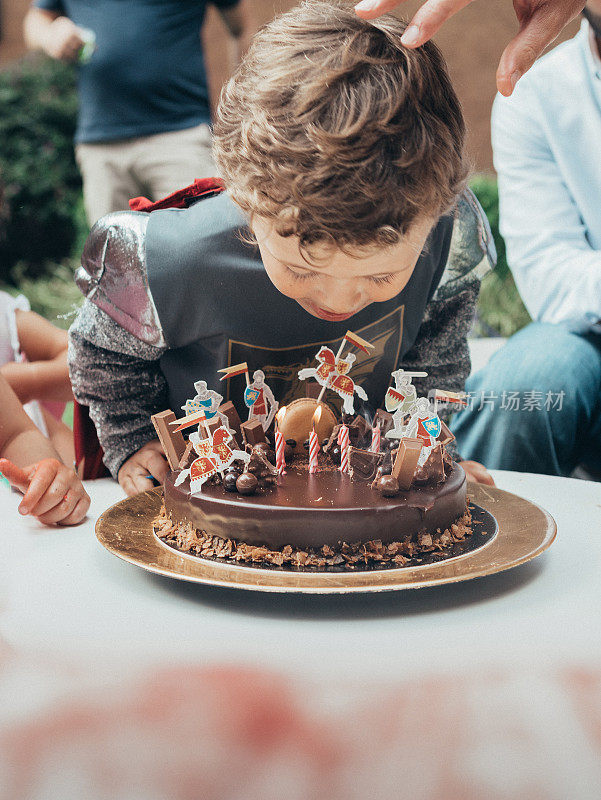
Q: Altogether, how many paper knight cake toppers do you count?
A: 6